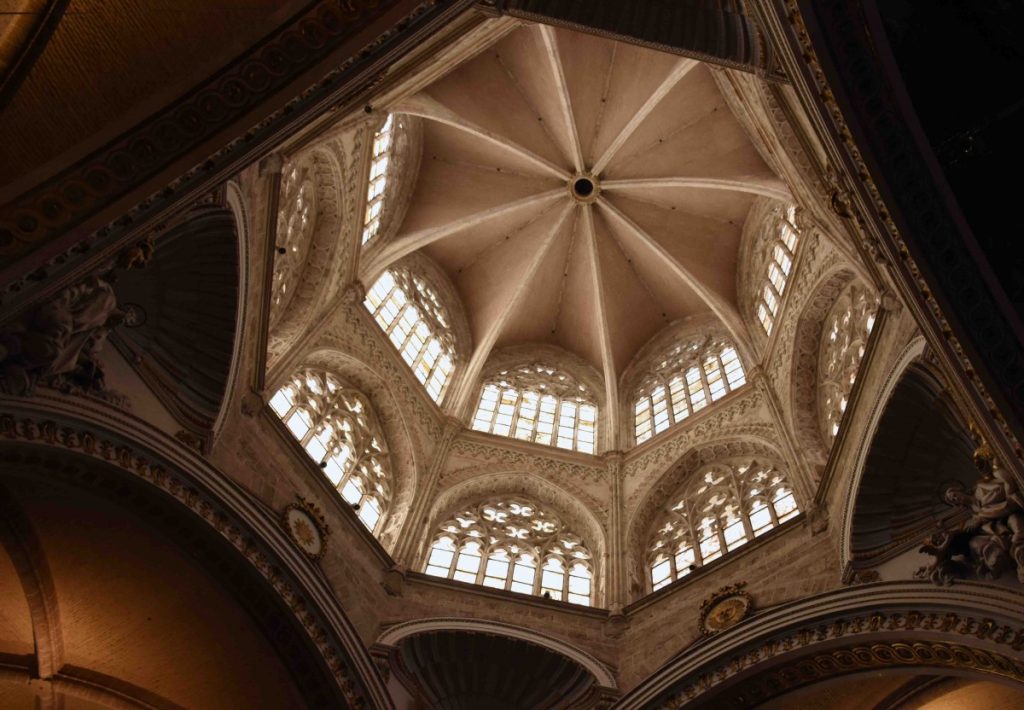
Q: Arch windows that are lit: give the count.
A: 10